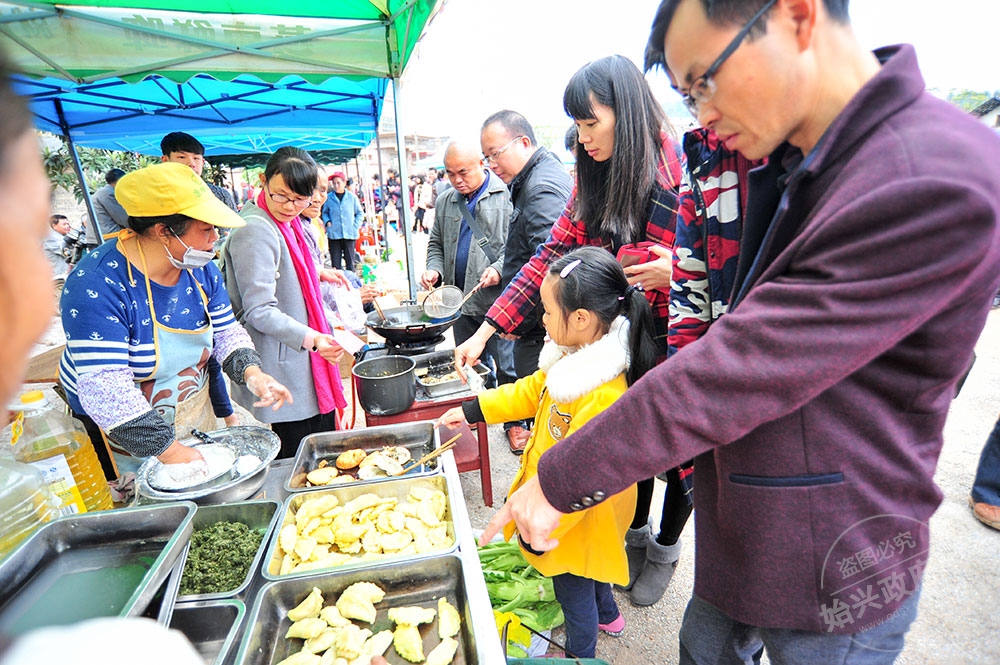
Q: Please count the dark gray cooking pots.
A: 1